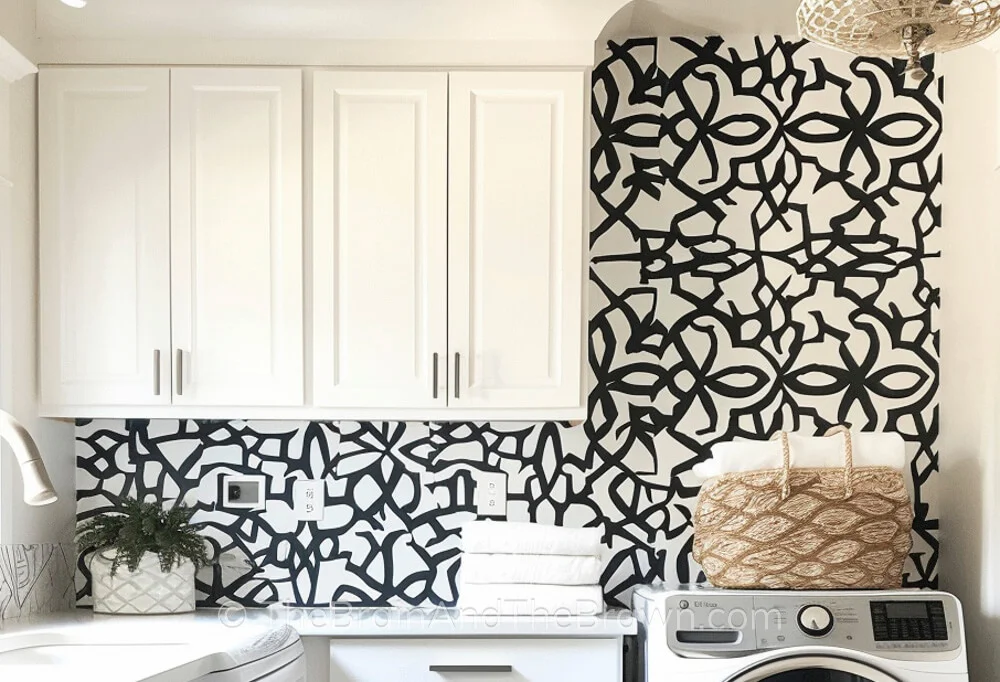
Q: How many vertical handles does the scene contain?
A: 4